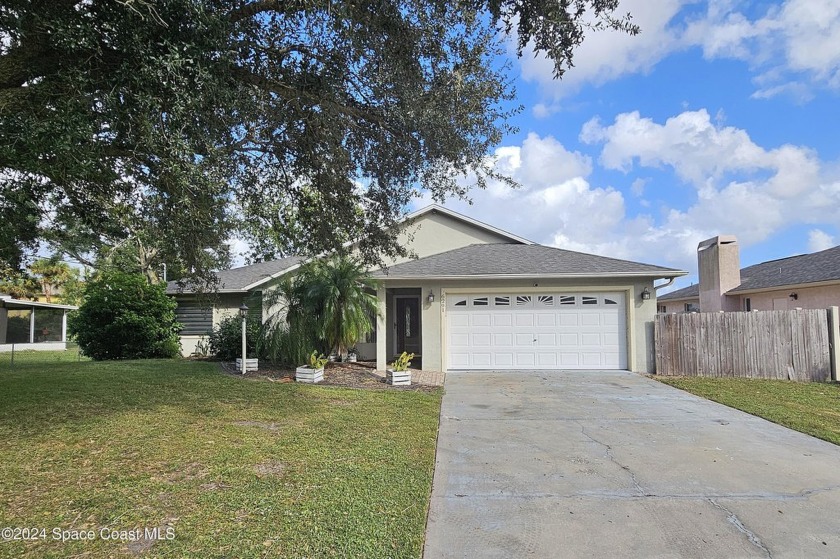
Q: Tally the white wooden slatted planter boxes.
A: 3